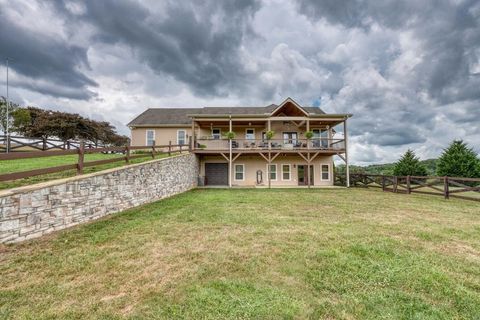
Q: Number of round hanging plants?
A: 3